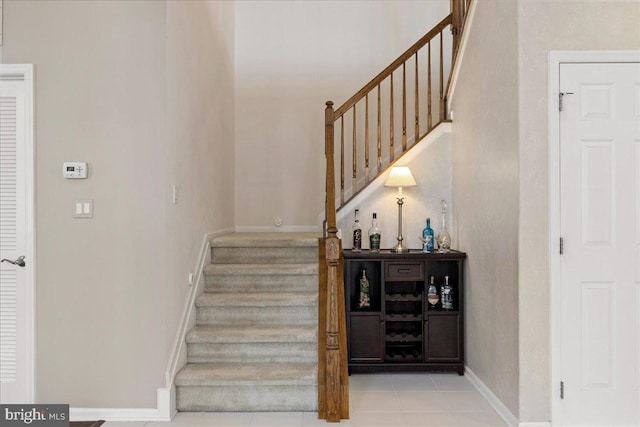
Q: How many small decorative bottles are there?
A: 7